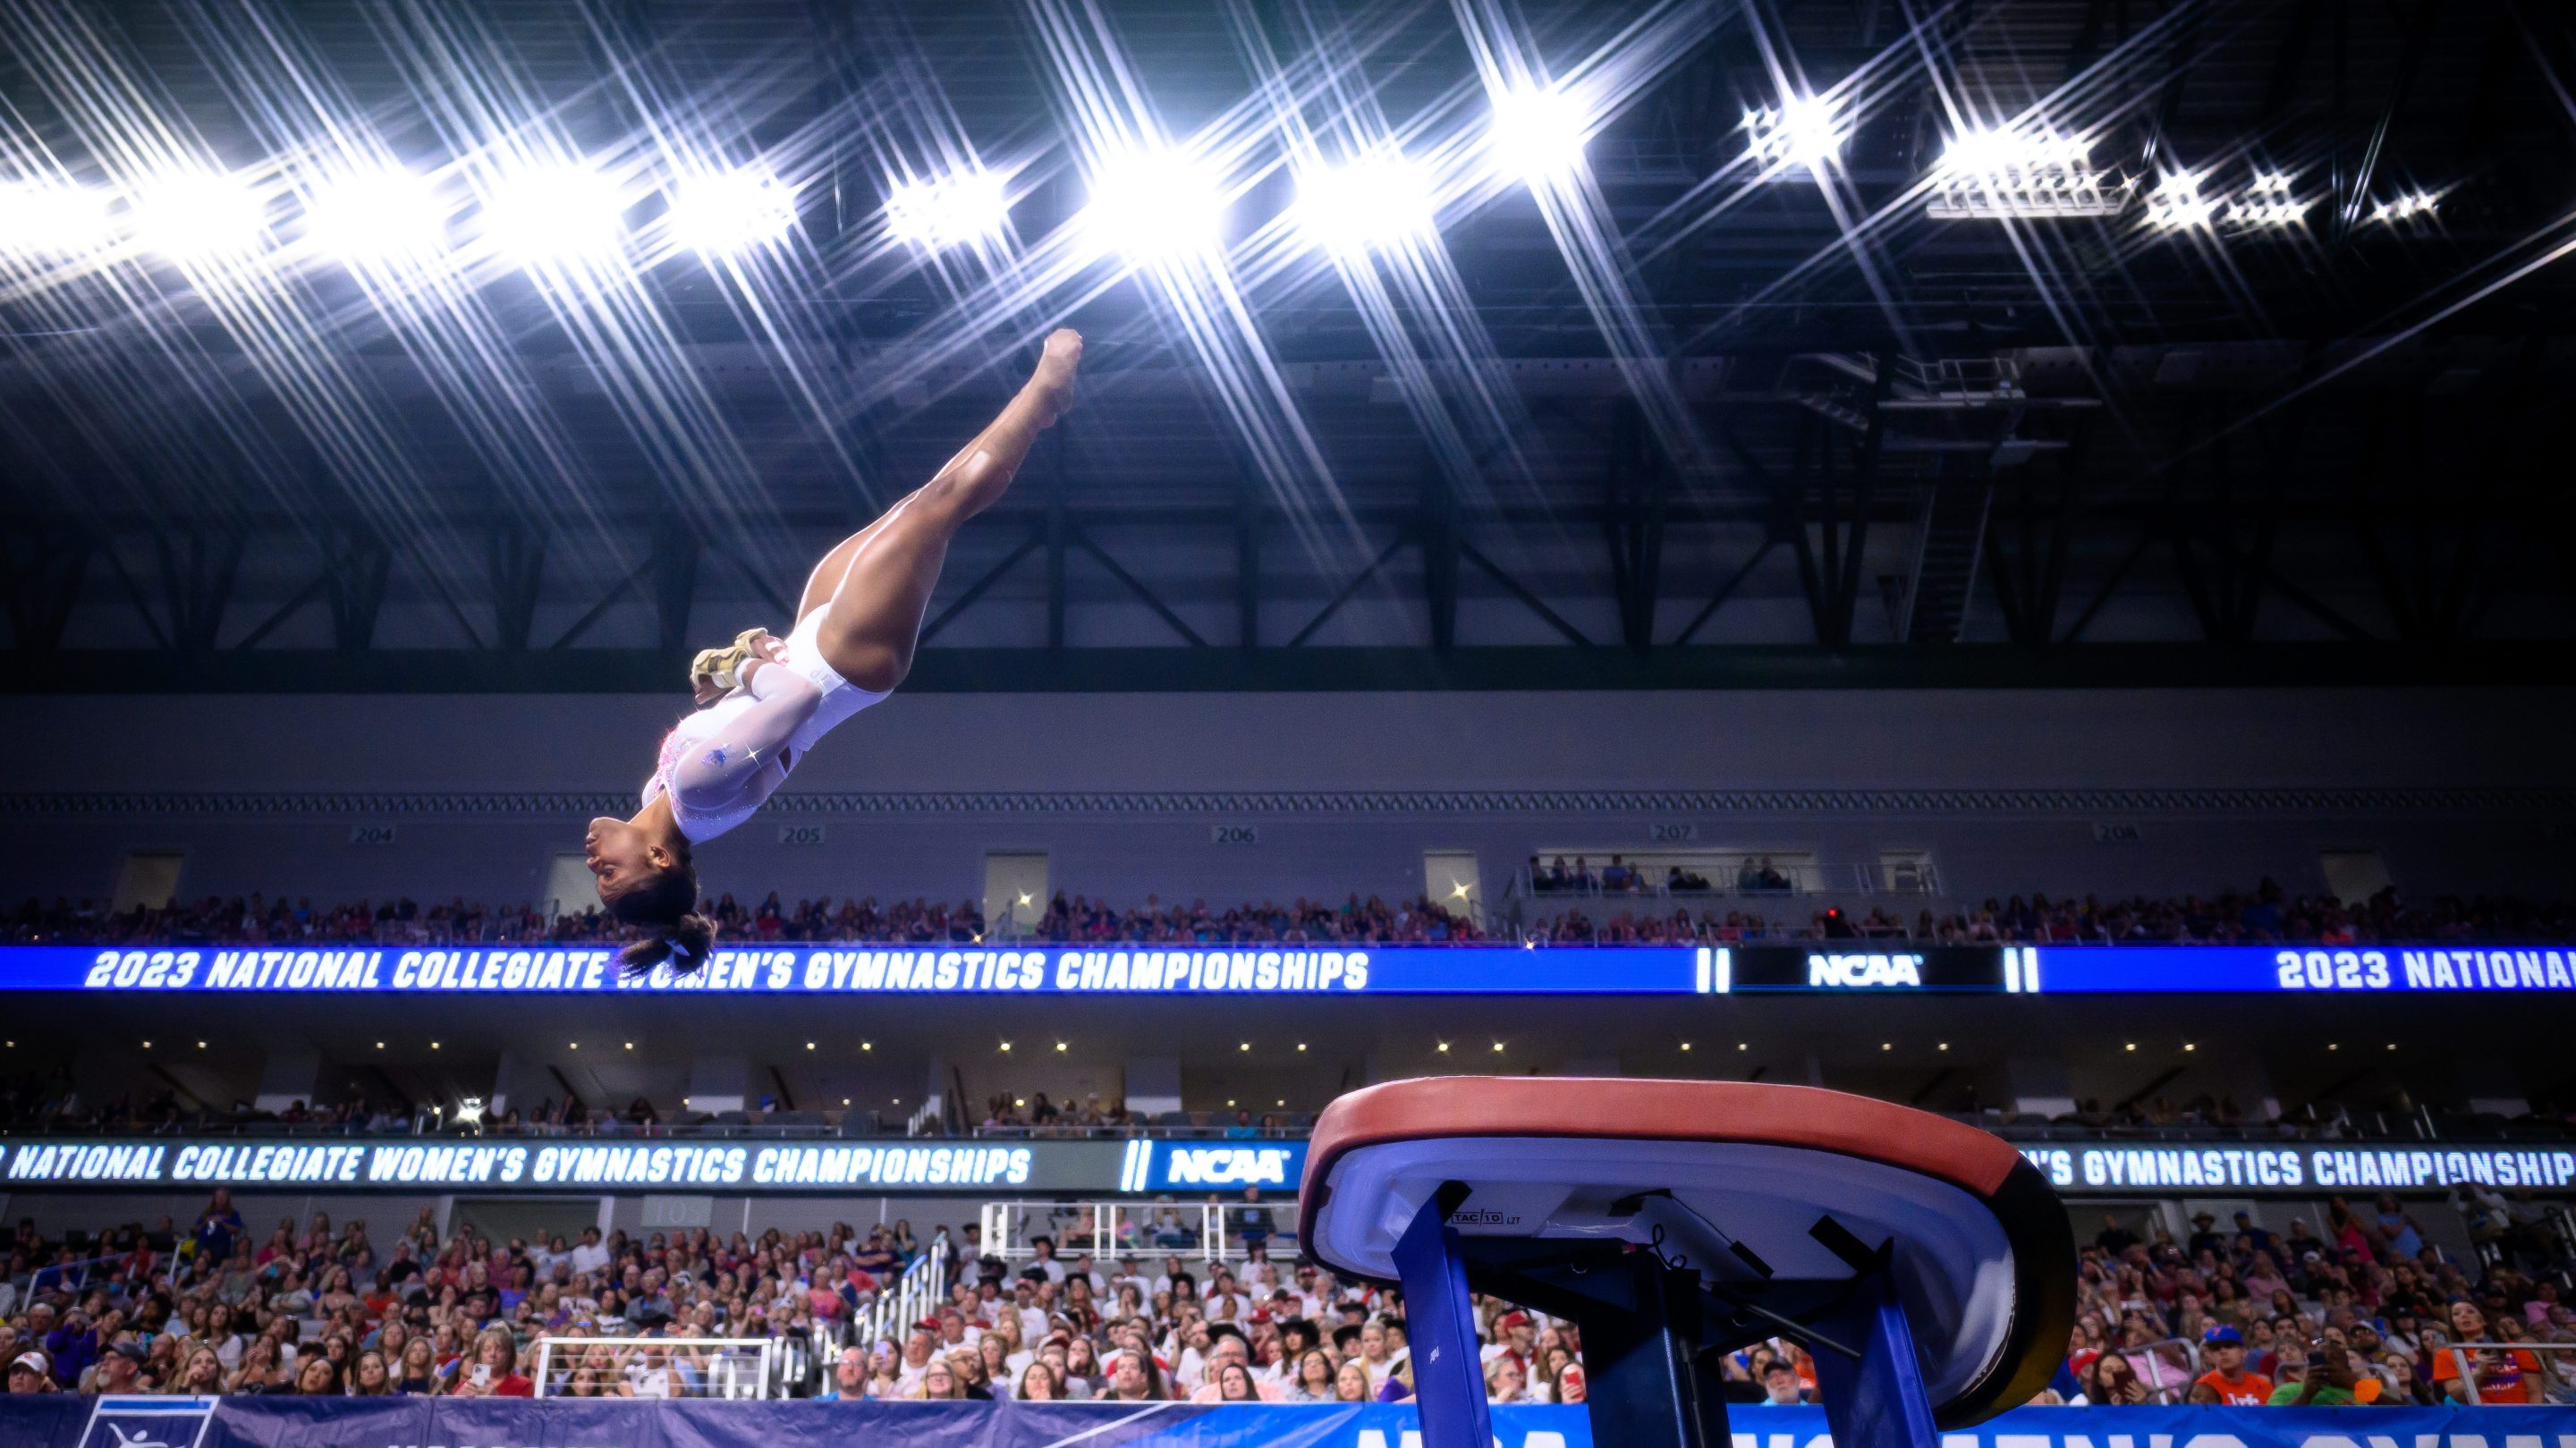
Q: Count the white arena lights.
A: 14